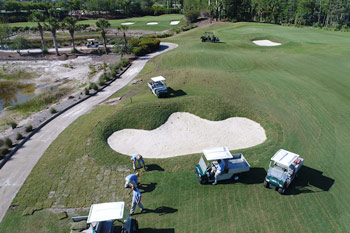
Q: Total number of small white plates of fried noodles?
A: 0